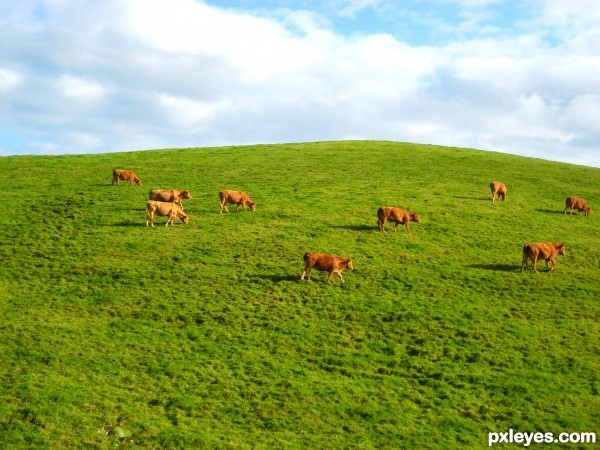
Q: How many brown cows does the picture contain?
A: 9